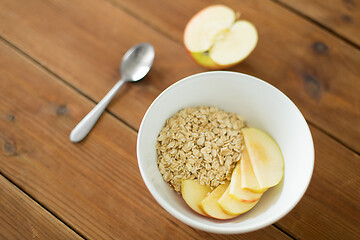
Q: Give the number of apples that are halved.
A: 1